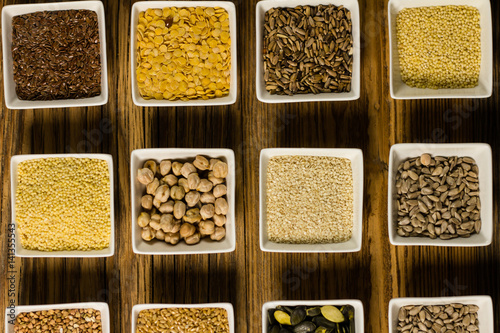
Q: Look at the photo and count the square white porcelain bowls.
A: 12